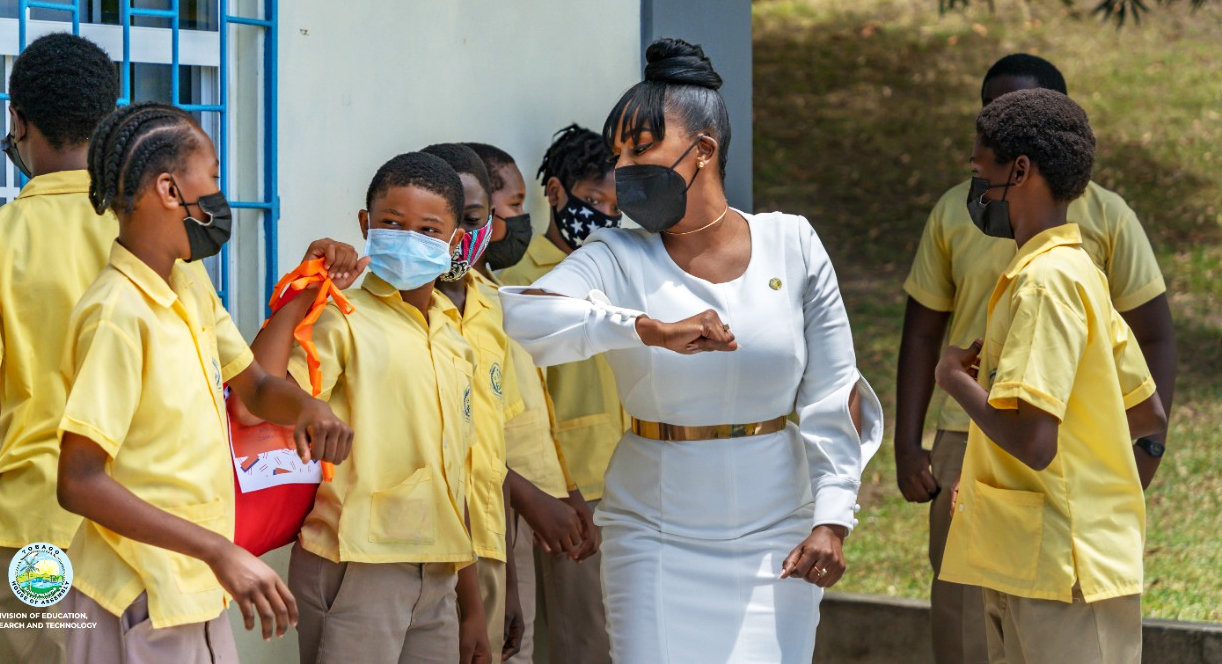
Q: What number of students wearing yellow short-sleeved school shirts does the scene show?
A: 8